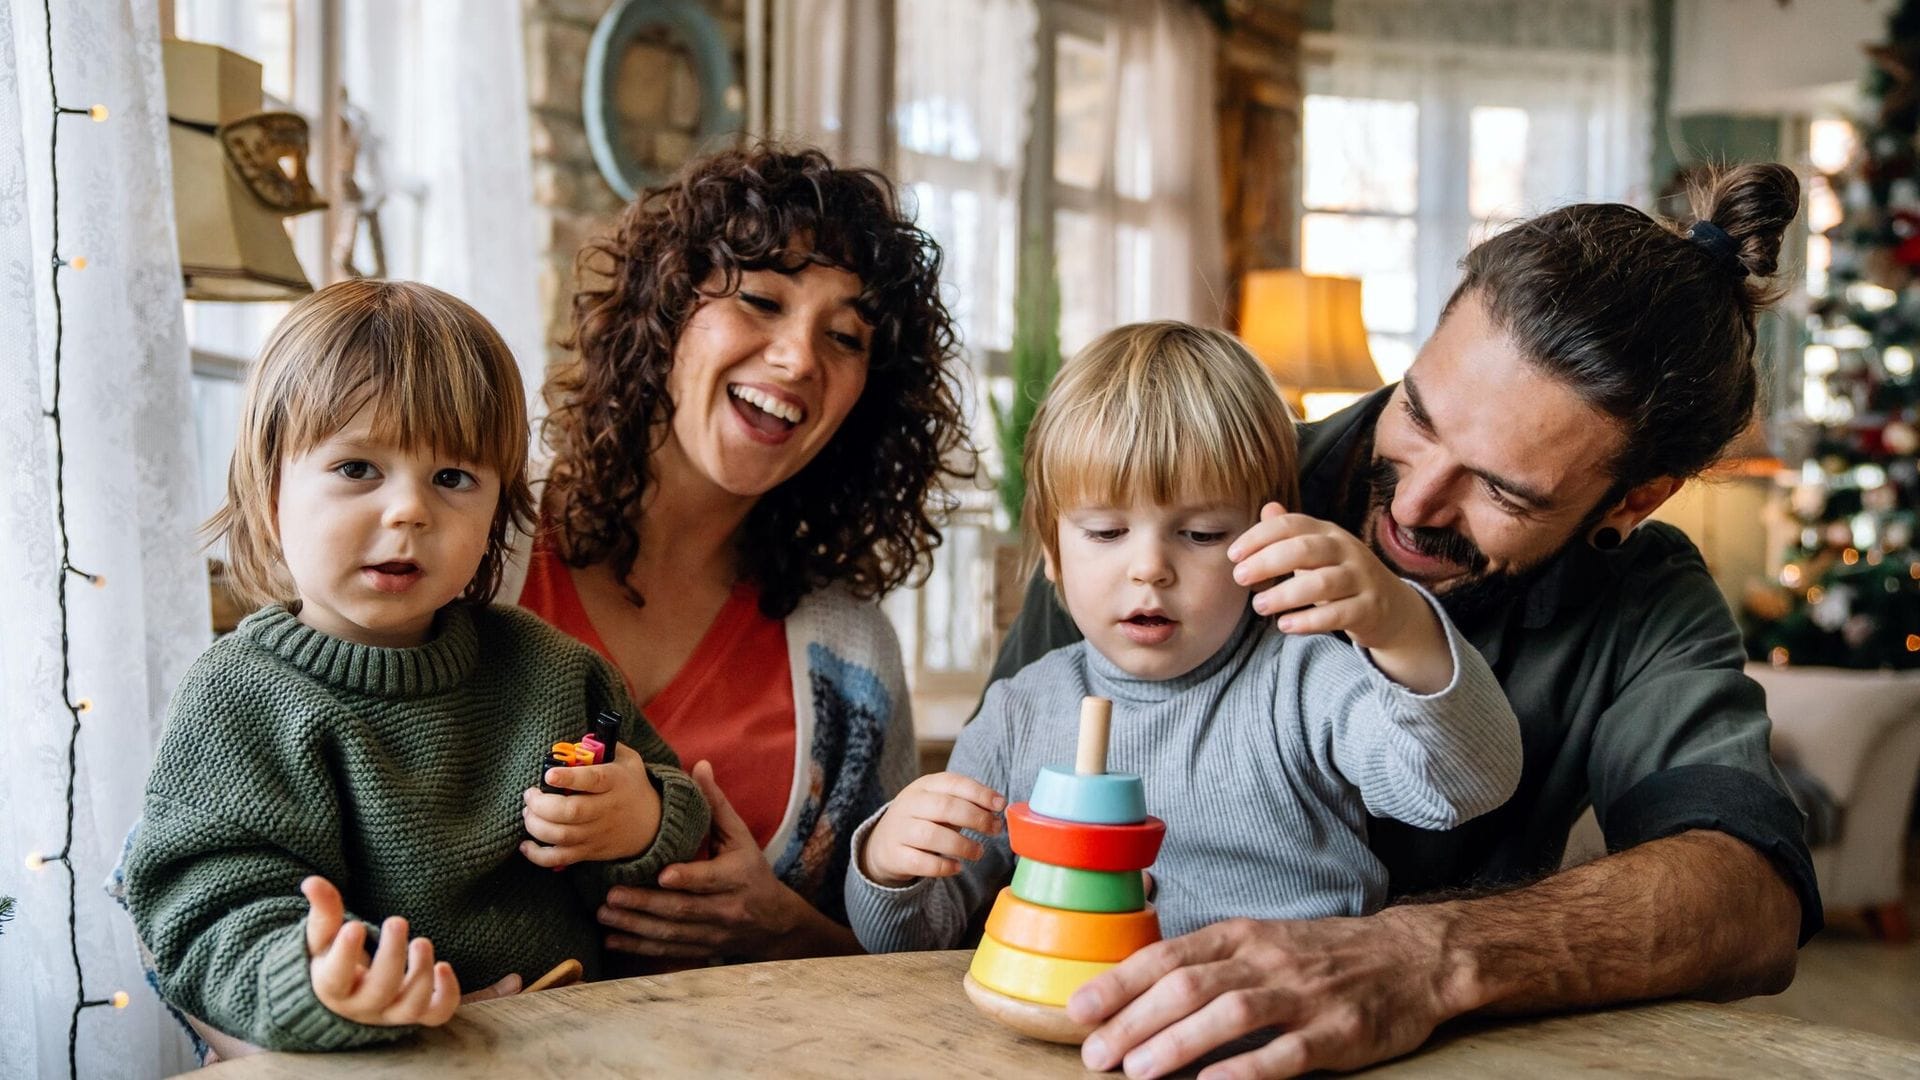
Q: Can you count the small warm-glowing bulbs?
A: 6